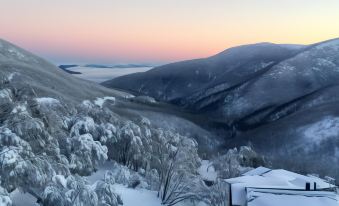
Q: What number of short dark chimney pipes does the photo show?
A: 2